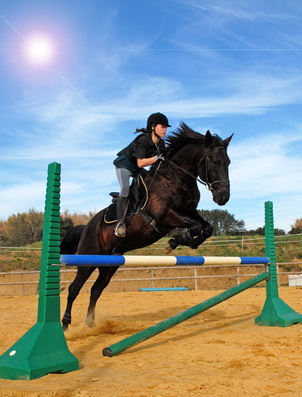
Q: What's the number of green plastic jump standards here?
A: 2